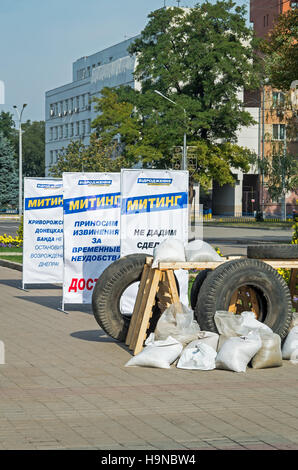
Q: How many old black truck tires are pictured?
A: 4